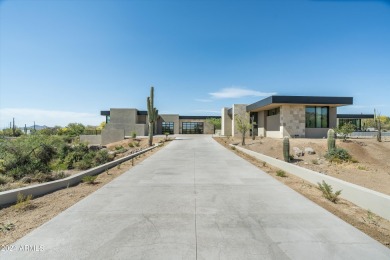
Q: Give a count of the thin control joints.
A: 1